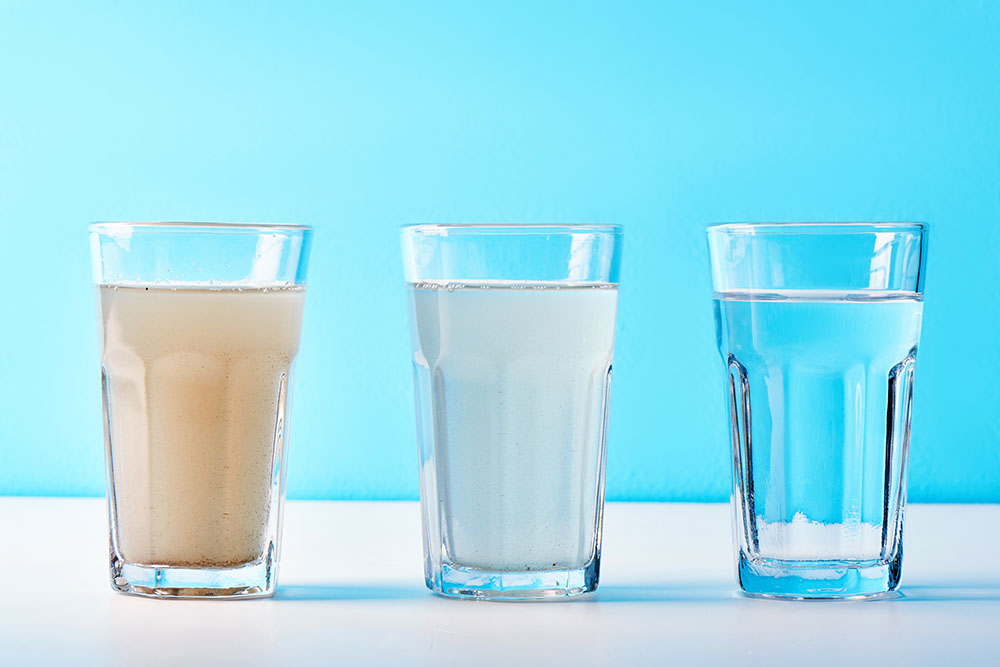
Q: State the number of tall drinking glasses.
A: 3